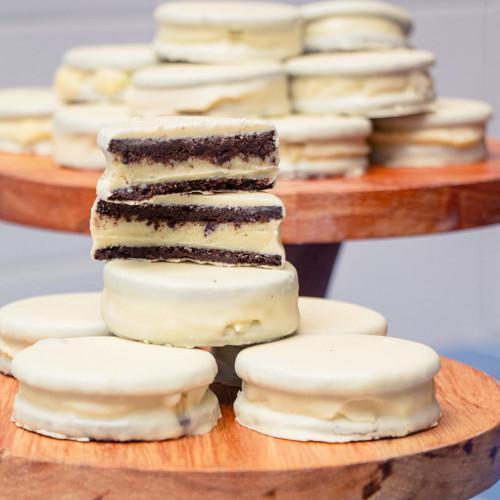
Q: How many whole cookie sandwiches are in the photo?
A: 14